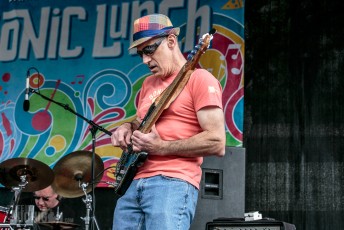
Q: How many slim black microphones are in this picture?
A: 1